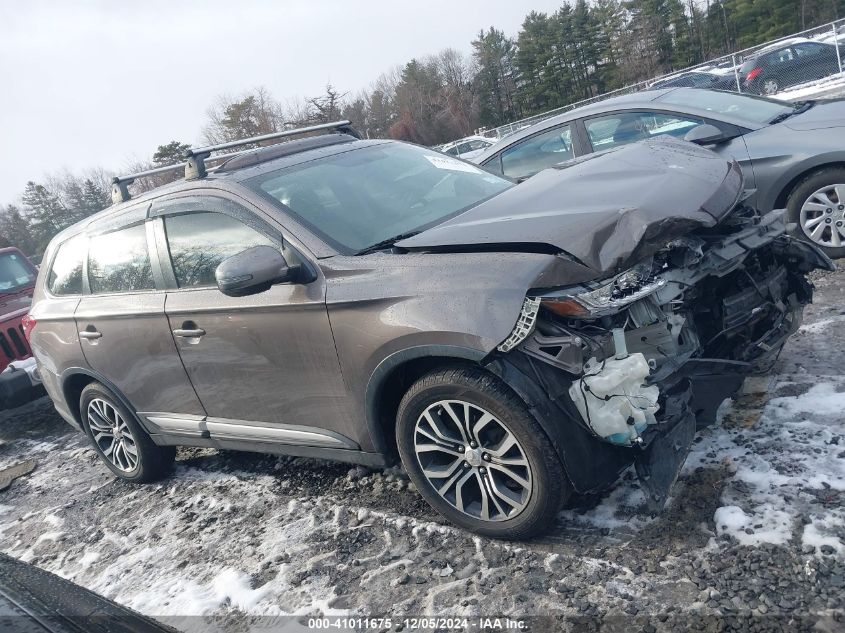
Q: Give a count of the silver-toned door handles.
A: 2